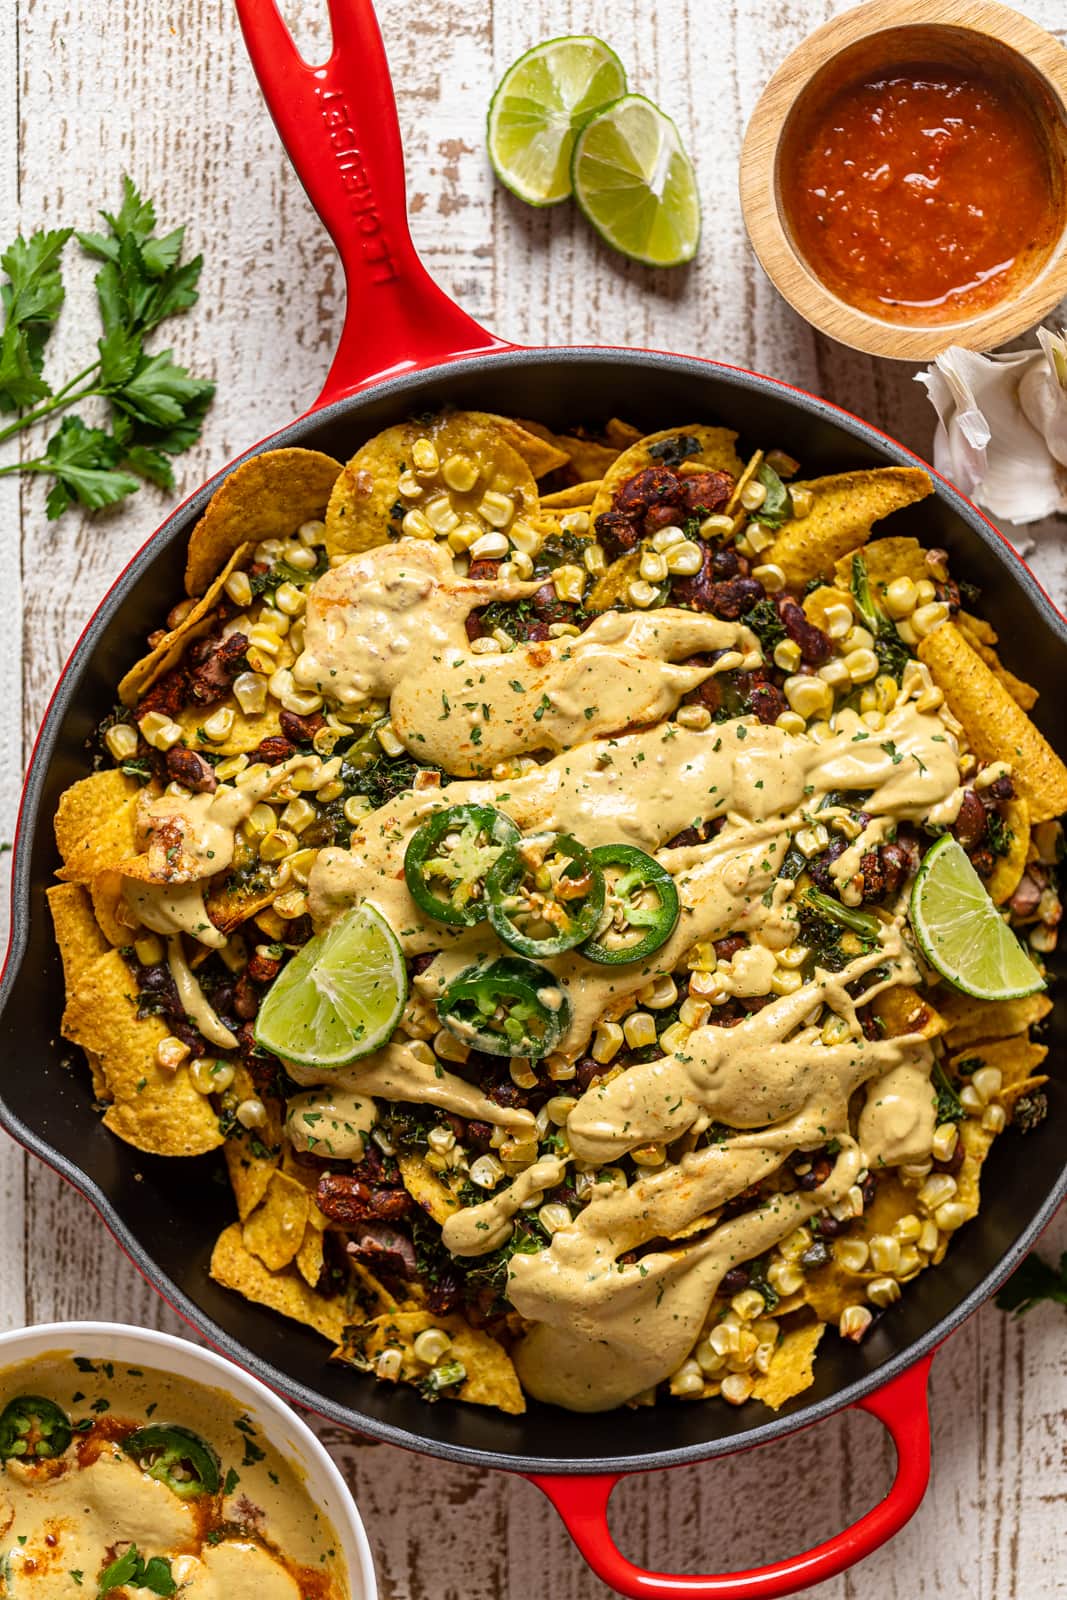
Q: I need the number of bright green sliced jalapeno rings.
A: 6